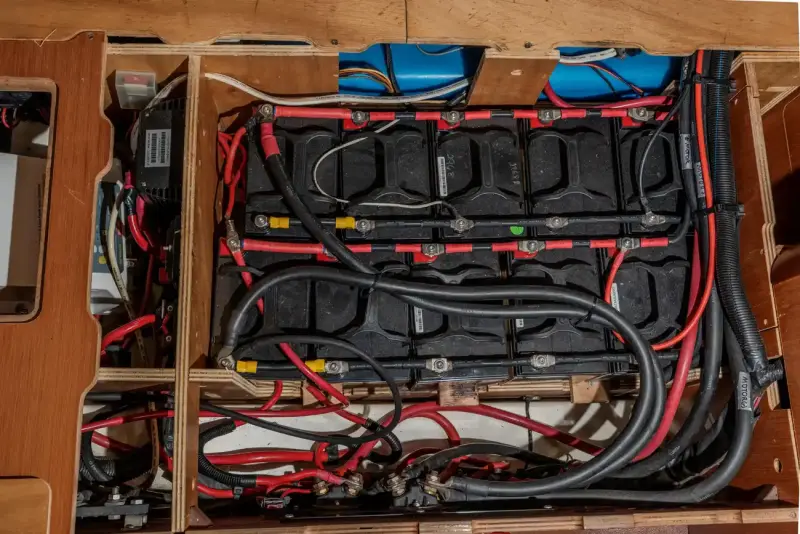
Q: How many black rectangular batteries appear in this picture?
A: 10